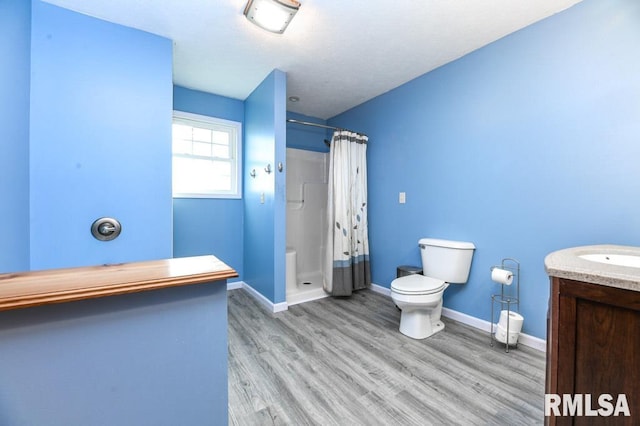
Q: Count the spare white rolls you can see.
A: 2